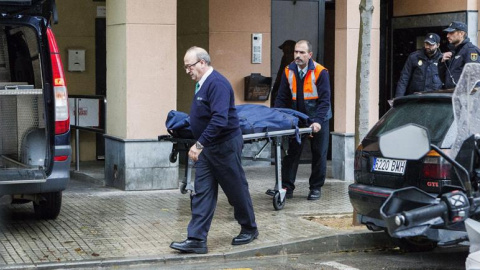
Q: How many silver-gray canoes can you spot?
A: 0